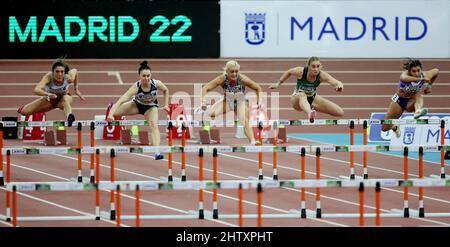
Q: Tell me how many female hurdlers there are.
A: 5